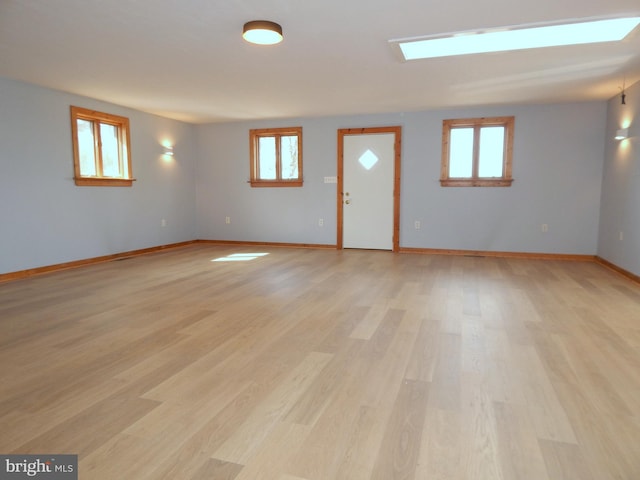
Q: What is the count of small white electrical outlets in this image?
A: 6